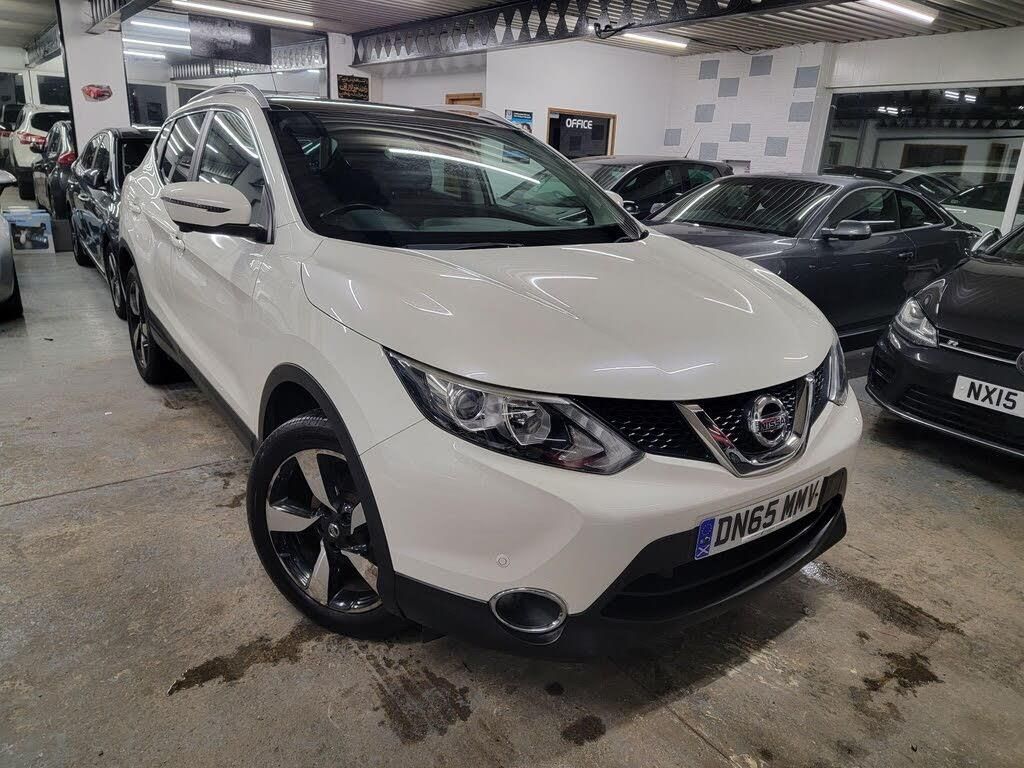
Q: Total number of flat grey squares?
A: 10